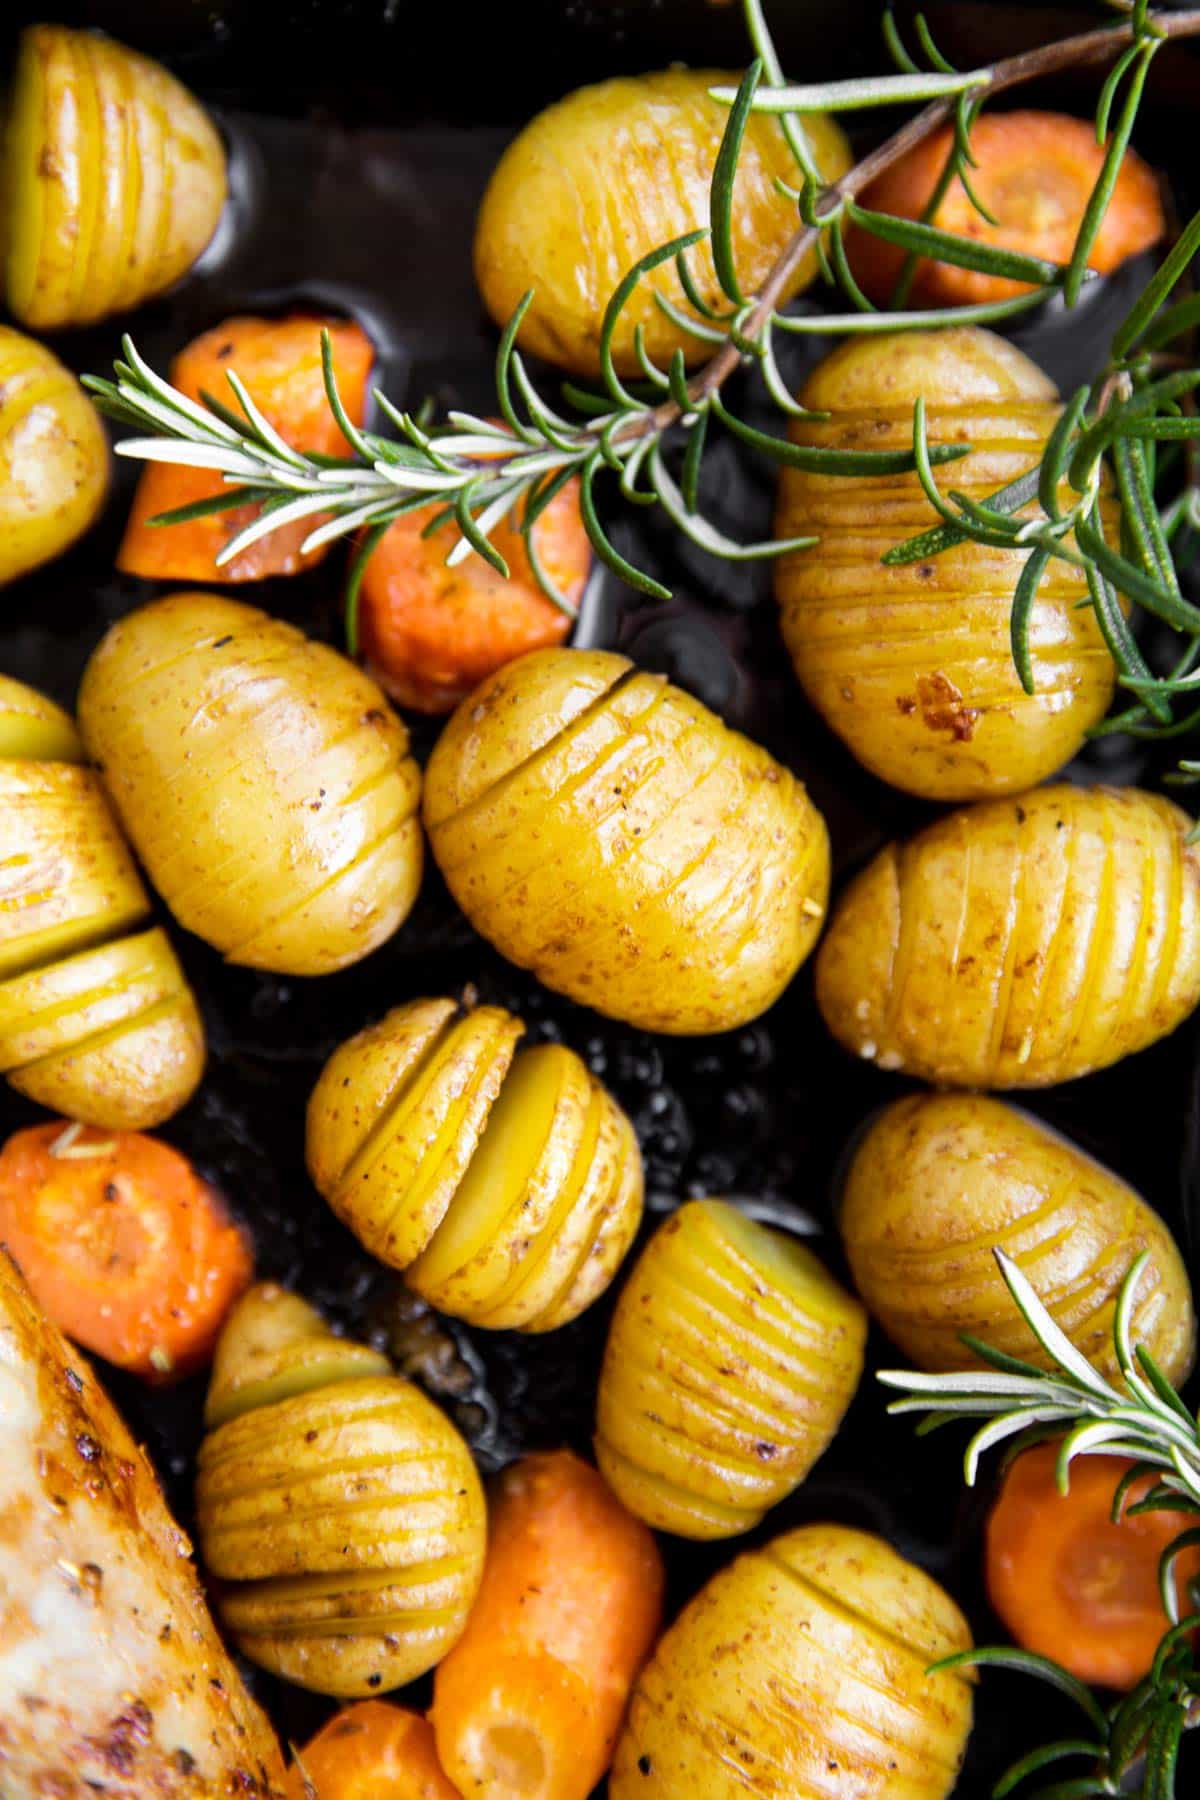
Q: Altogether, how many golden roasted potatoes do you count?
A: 13